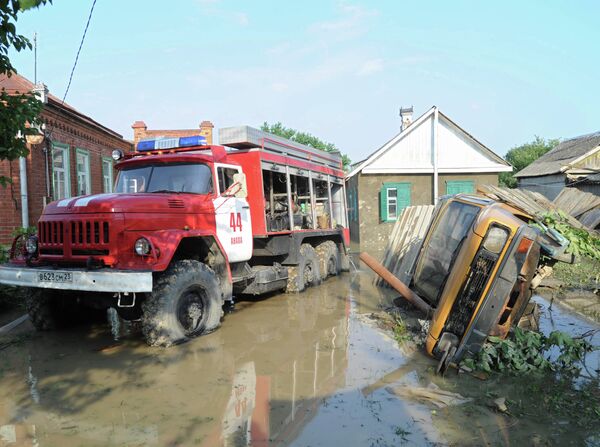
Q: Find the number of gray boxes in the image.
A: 1